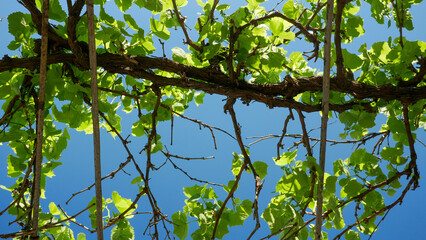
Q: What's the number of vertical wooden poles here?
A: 3